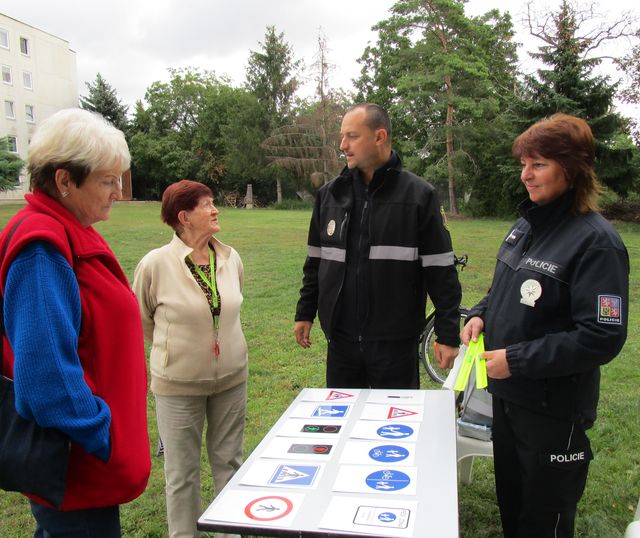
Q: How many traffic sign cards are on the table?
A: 12